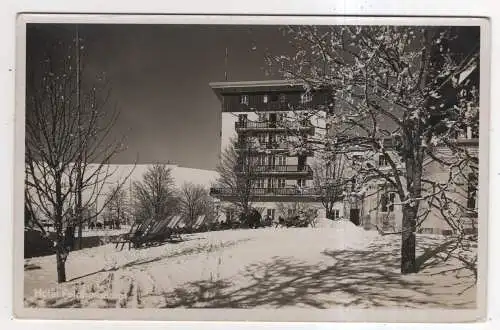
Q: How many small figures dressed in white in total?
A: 0